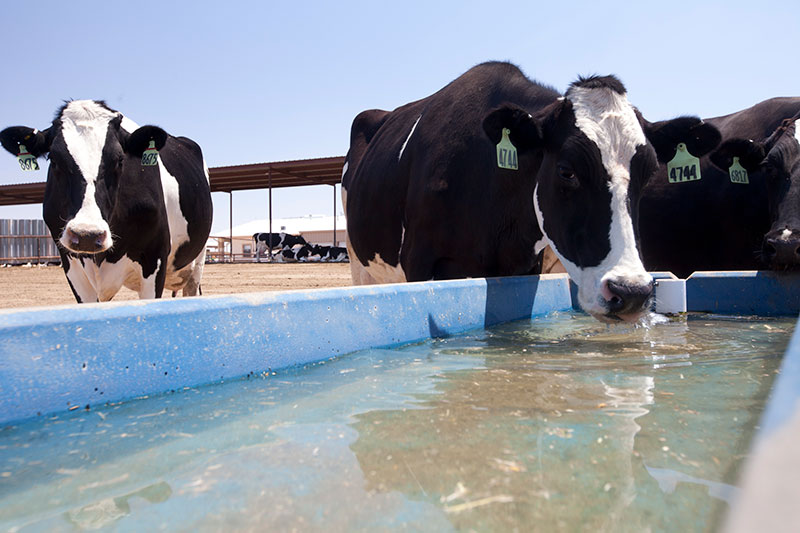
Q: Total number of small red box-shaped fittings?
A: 0